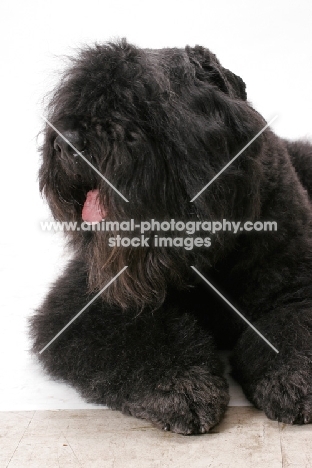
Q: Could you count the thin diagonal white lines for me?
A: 4